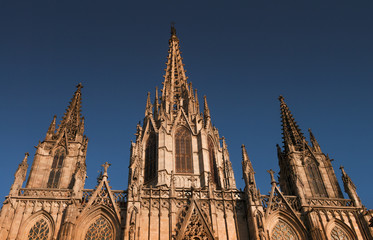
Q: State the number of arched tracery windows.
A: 9